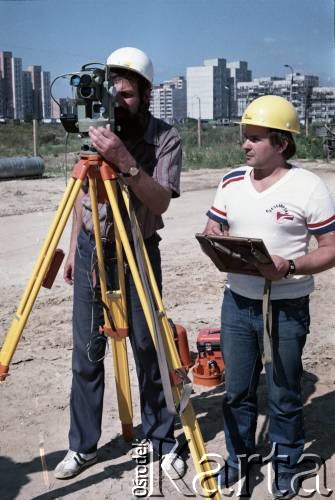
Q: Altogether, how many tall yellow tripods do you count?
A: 1